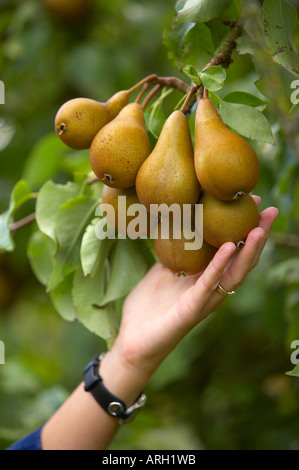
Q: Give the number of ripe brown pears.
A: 7